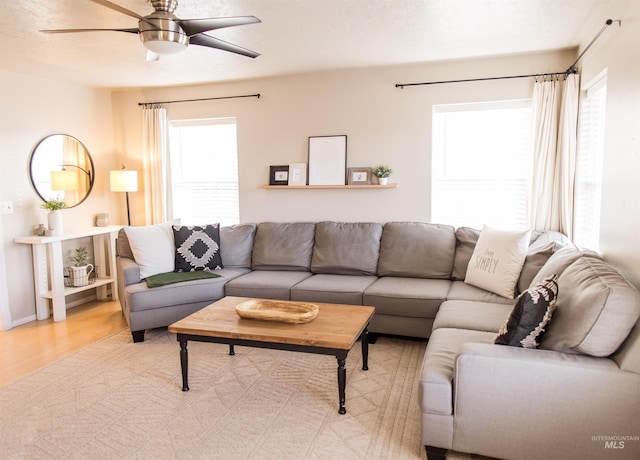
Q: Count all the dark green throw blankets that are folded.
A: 1